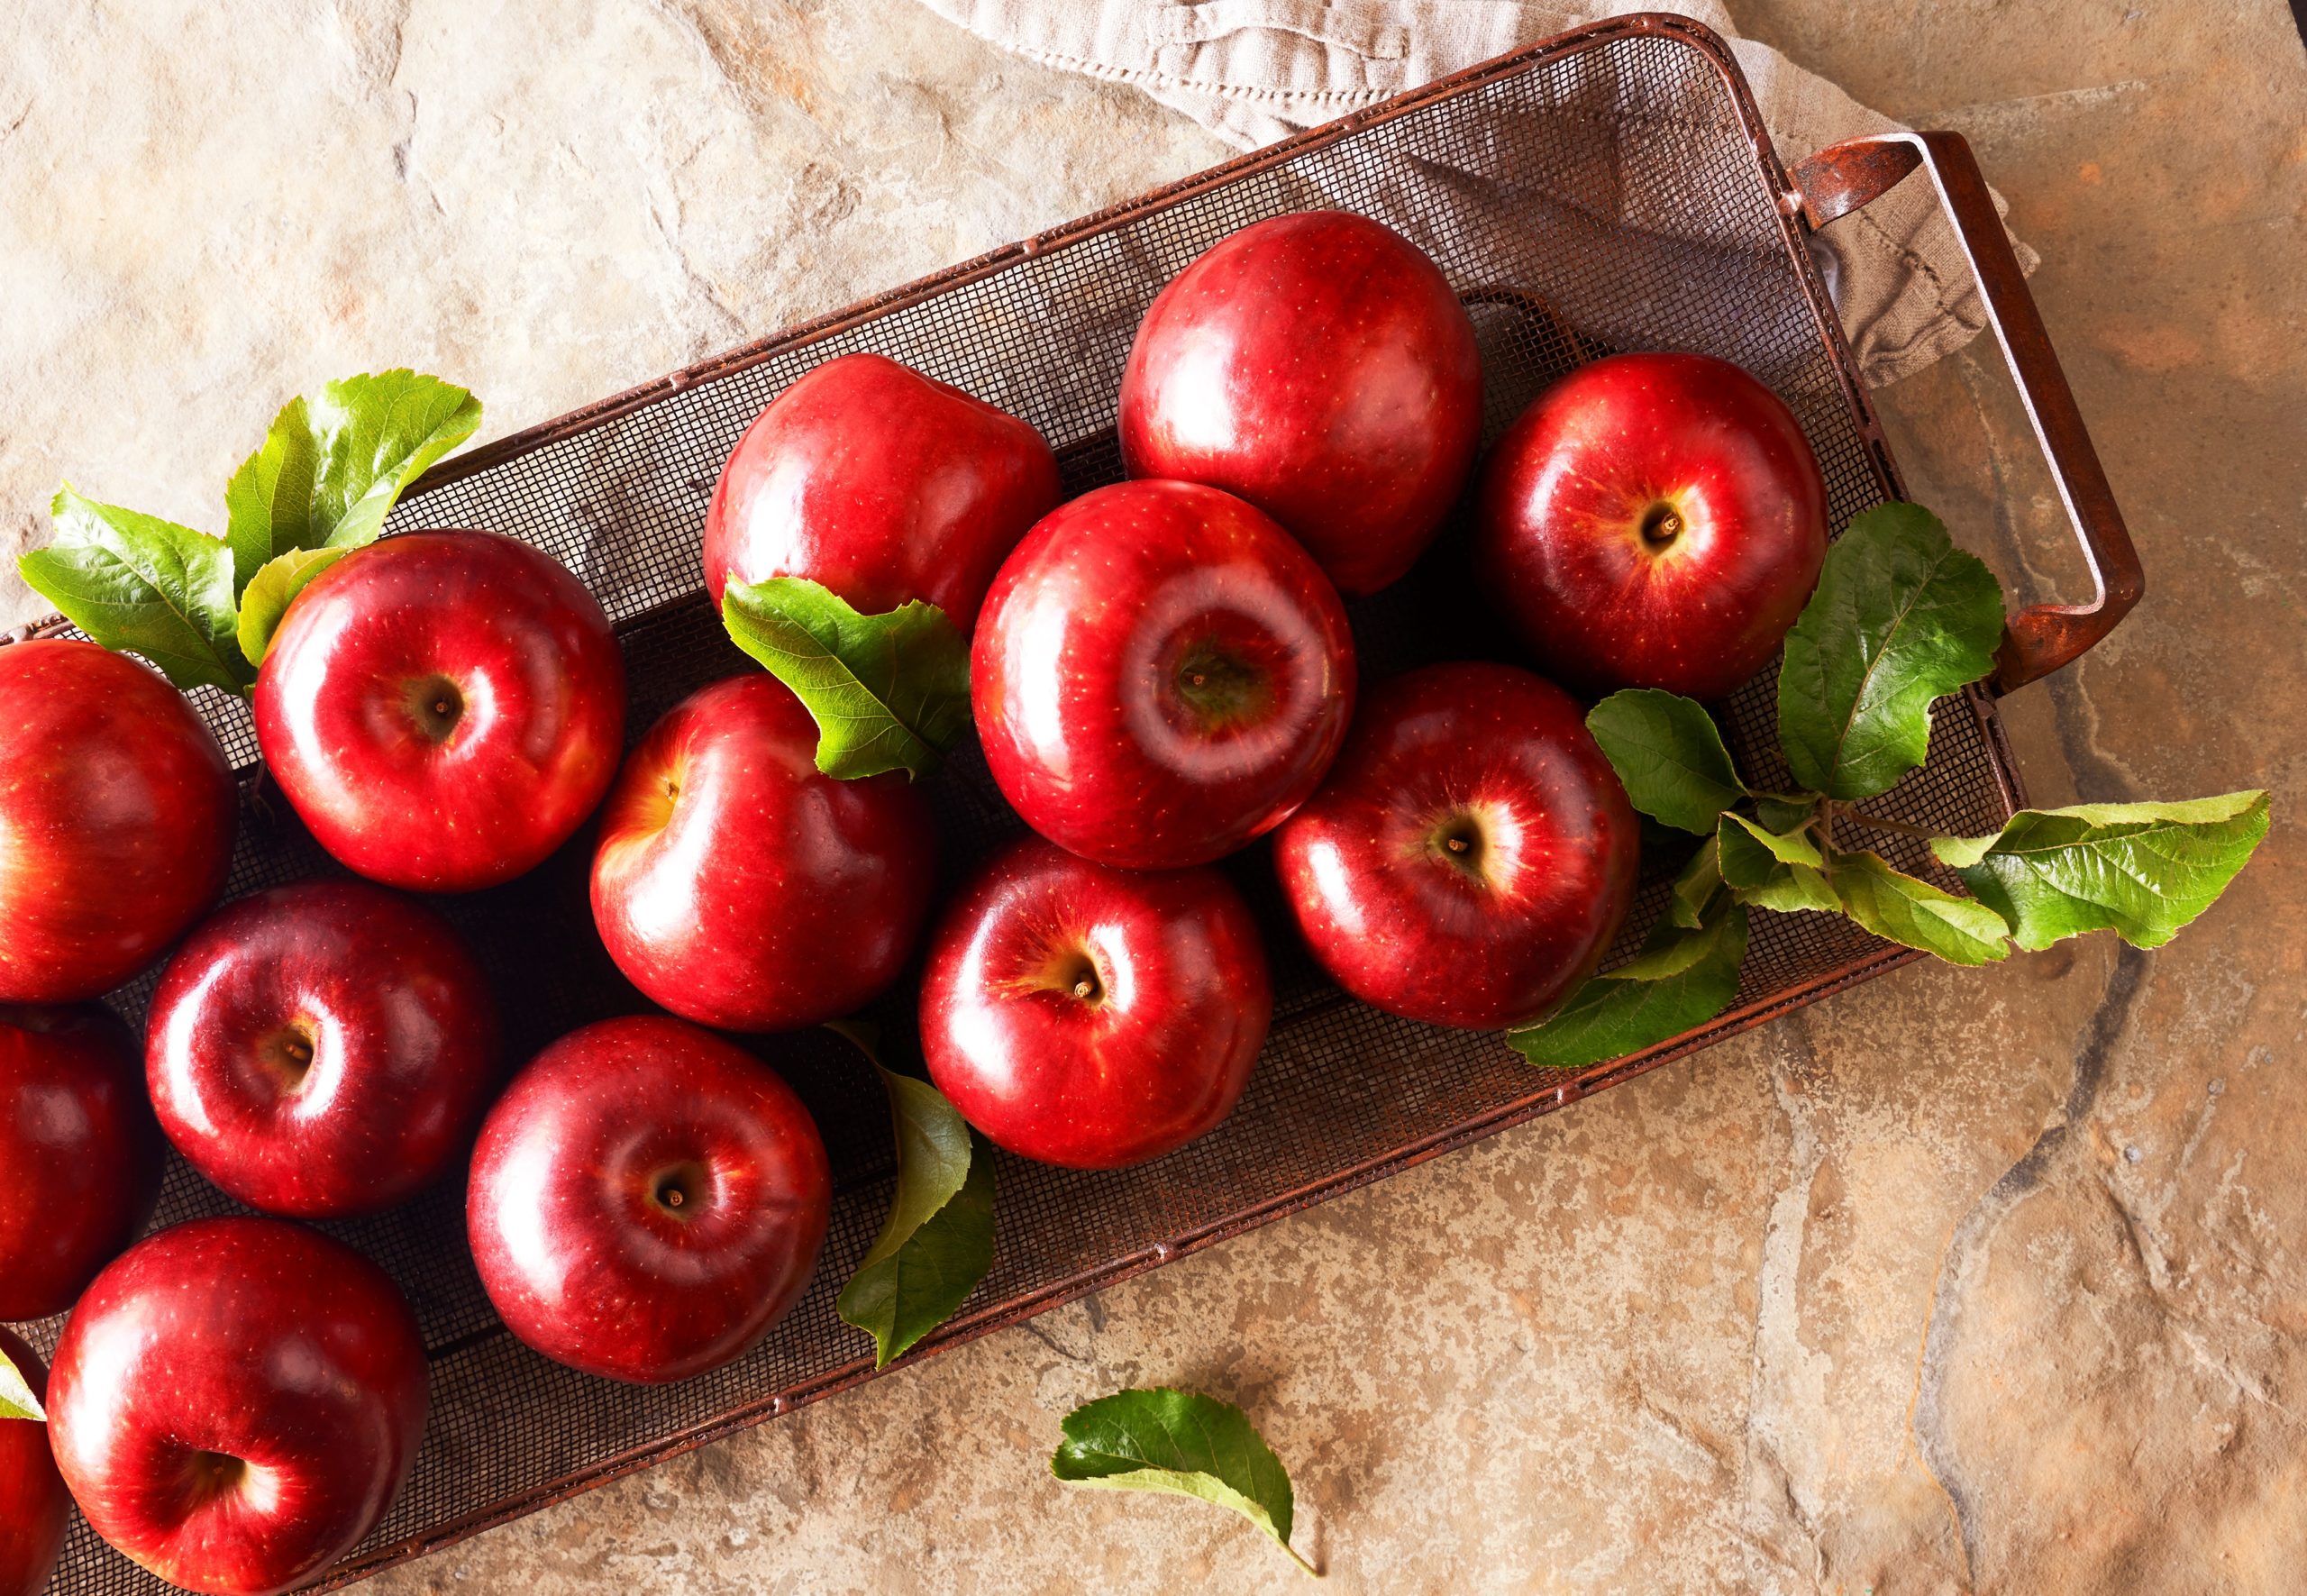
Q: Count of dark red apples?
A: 14